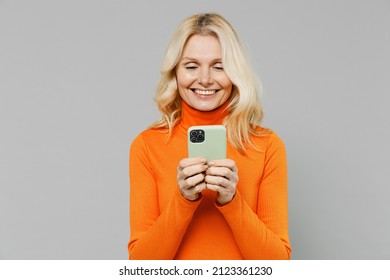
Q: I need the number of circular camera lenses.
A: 3